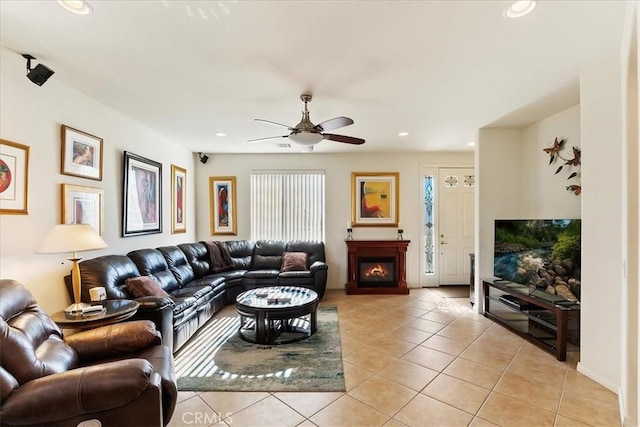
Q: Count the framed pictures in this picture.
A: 7